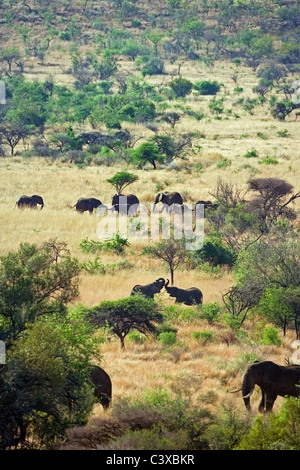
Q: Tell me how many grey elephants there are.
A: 9